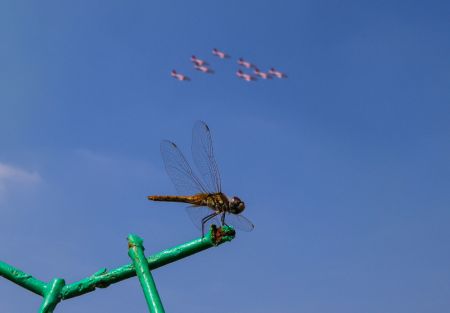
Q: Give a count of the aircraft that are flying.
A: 8